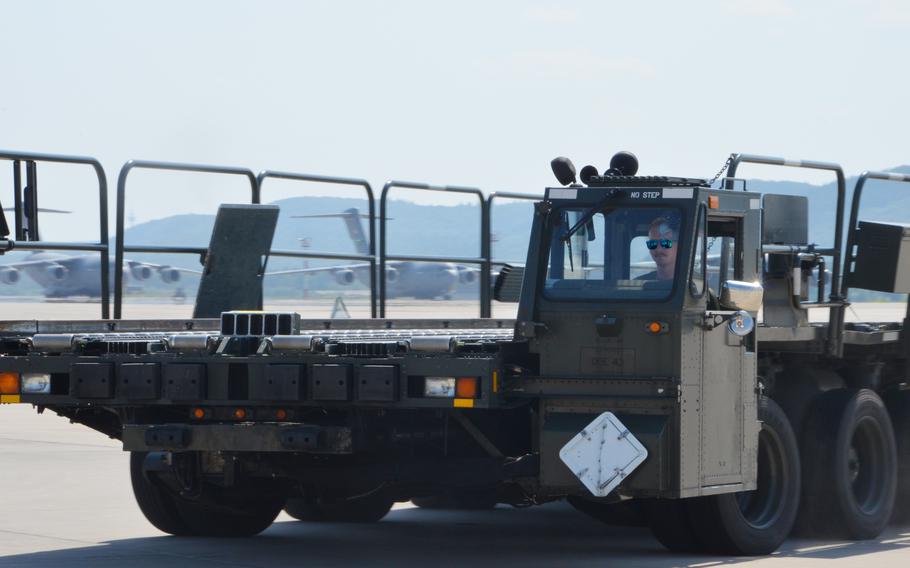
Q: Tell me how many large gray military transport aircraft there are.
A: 2